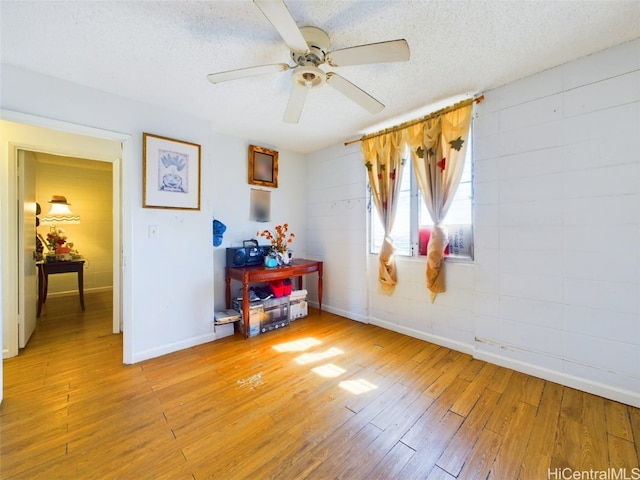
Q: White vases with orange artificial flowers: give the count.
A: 1